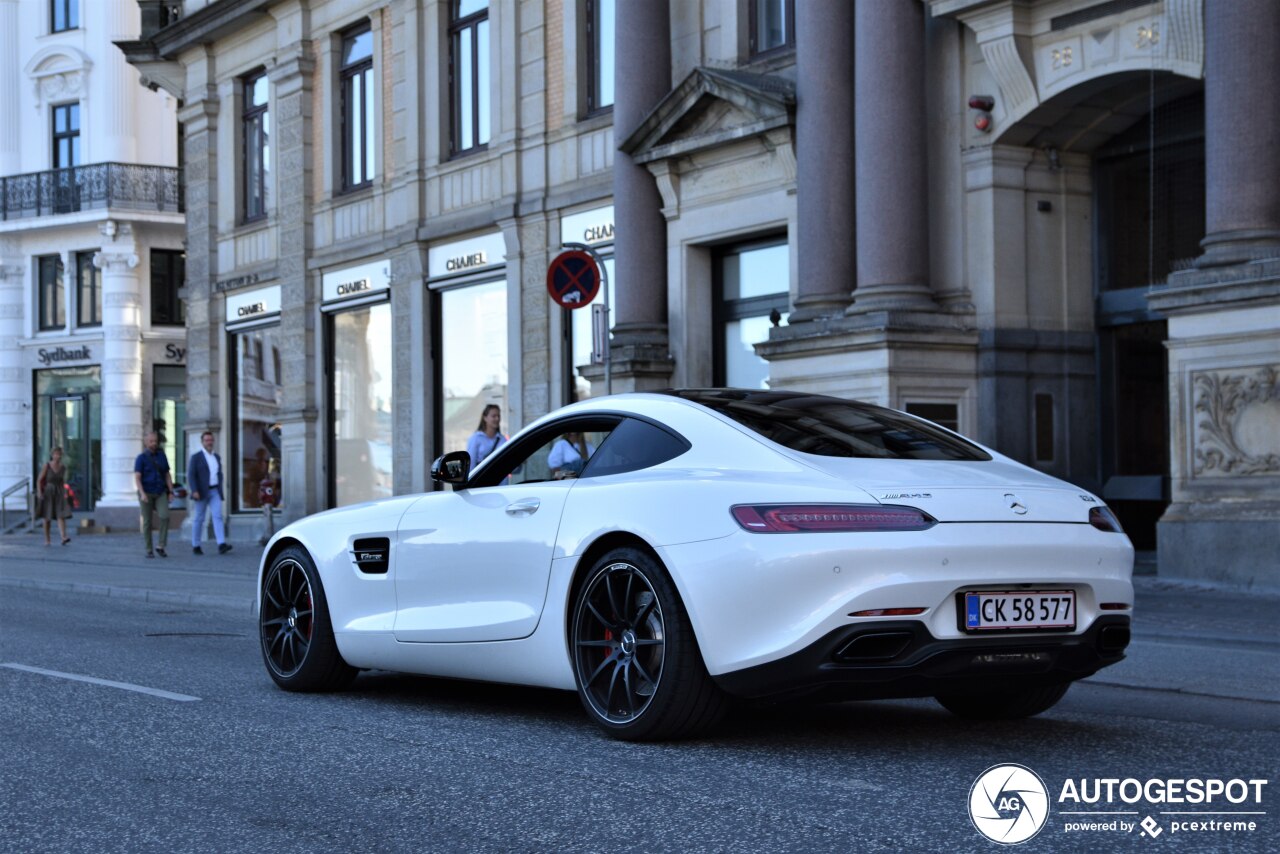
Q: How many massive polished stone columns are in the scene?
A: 4